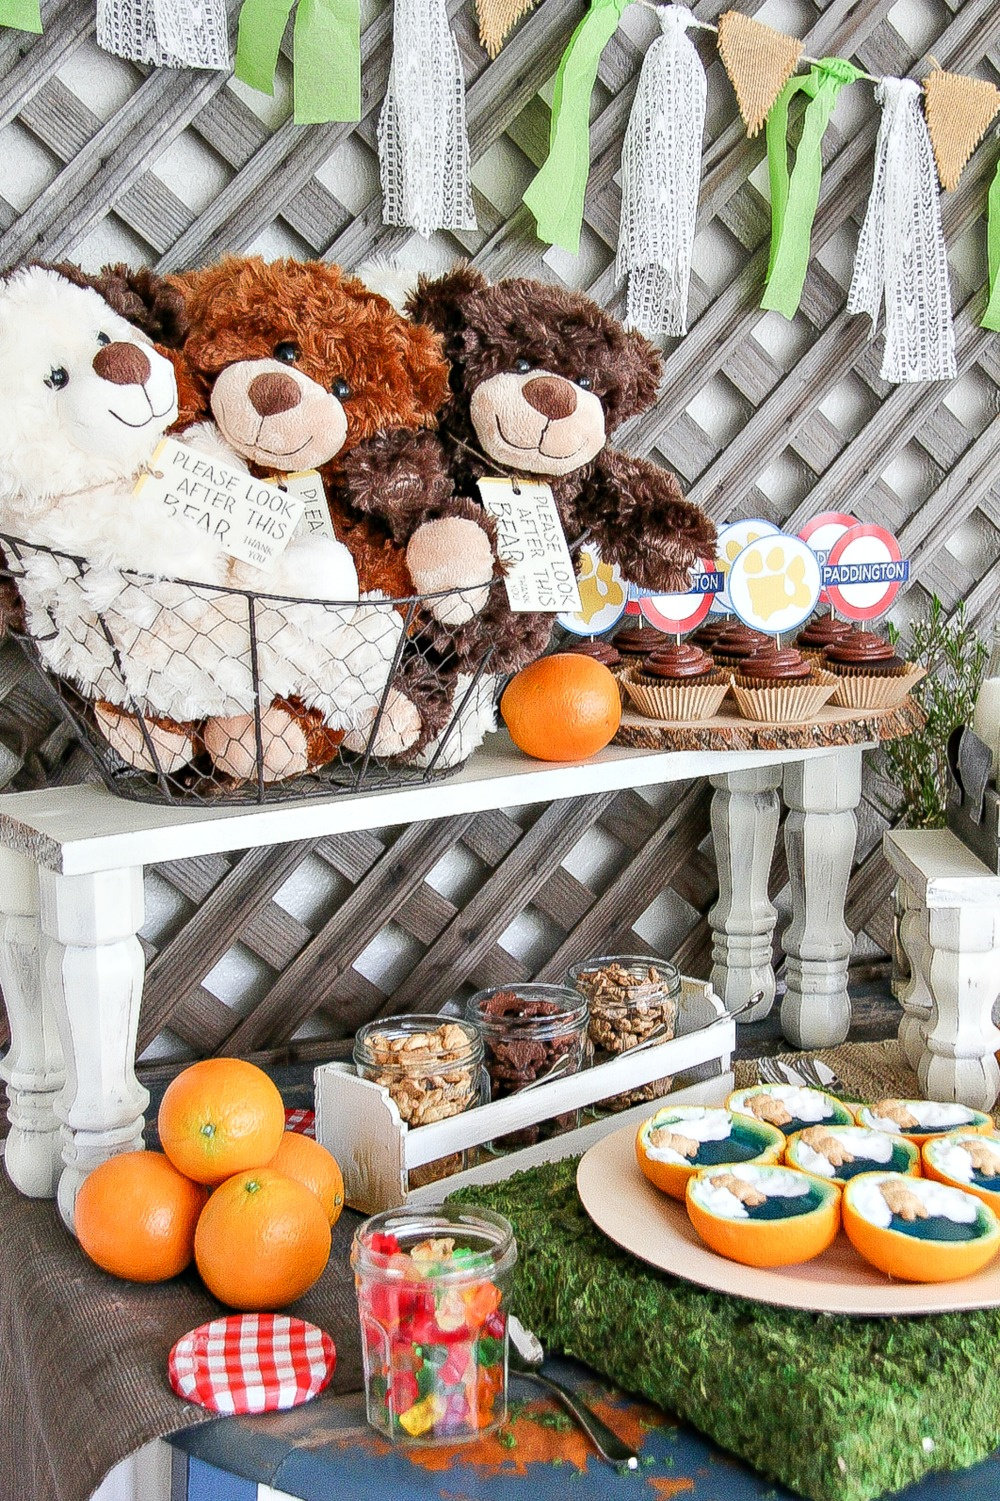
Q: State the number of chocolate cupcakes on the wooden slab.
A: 8